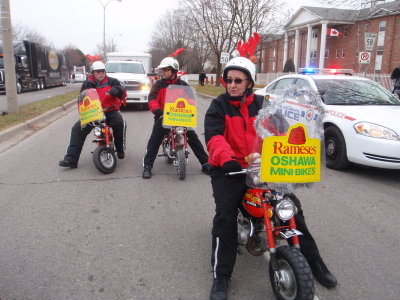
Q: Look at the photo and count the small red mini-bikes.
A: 3